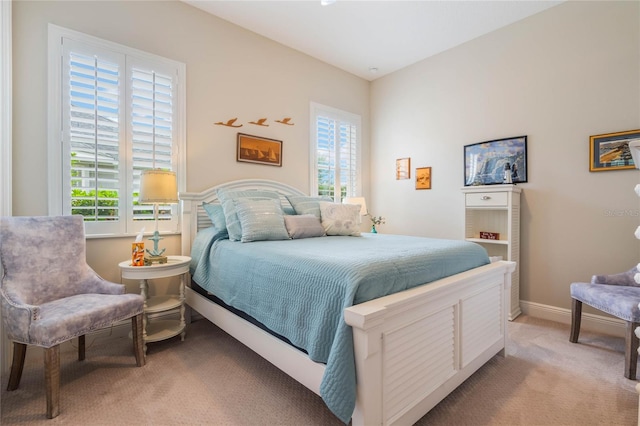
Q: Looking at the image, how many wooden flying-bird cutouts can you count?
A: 3